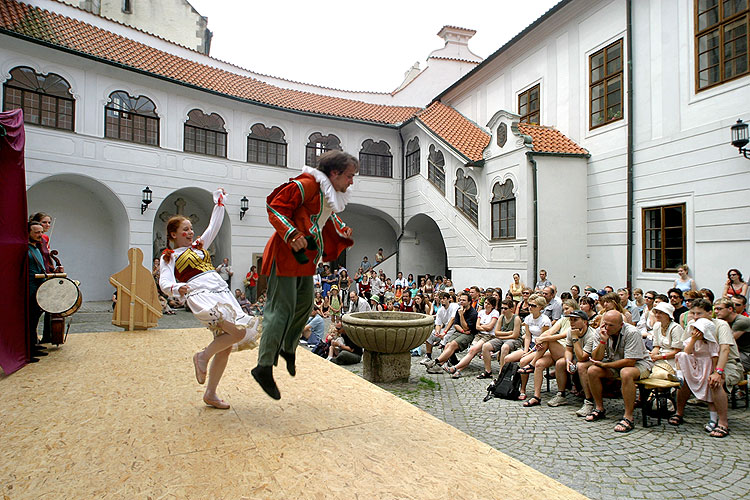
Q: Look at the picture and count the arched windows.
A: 10